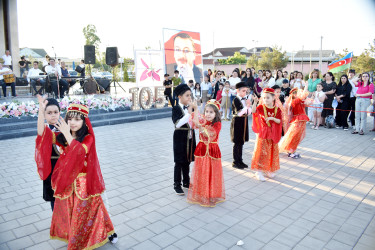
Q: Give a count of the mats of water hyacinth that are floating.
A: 0